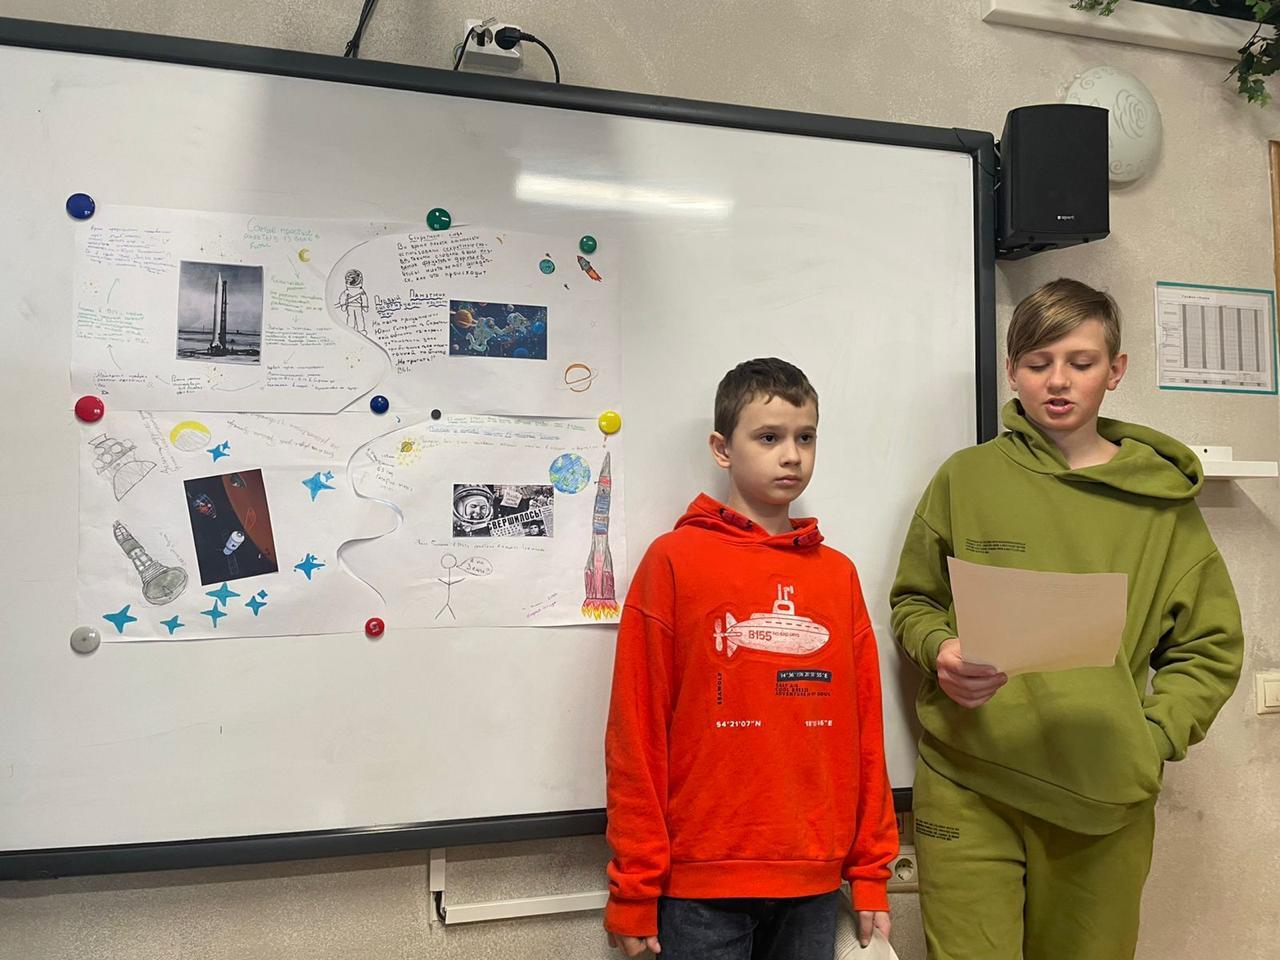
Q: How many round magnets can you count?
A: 9